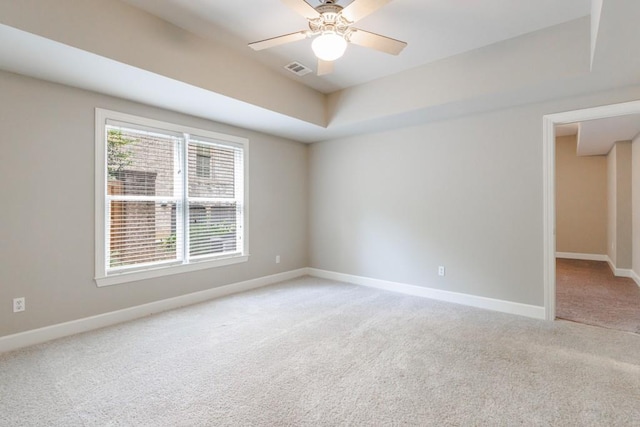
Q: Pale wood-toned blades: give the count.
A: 5